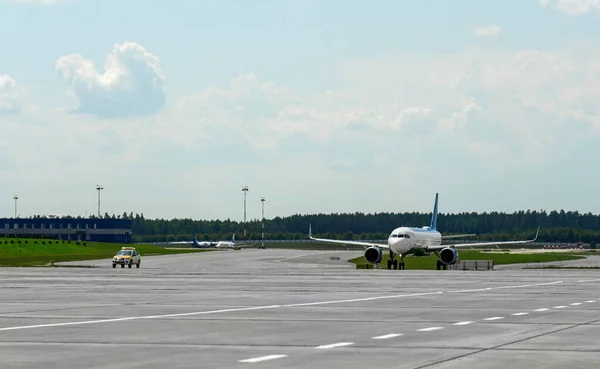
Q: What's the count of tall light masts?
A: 4